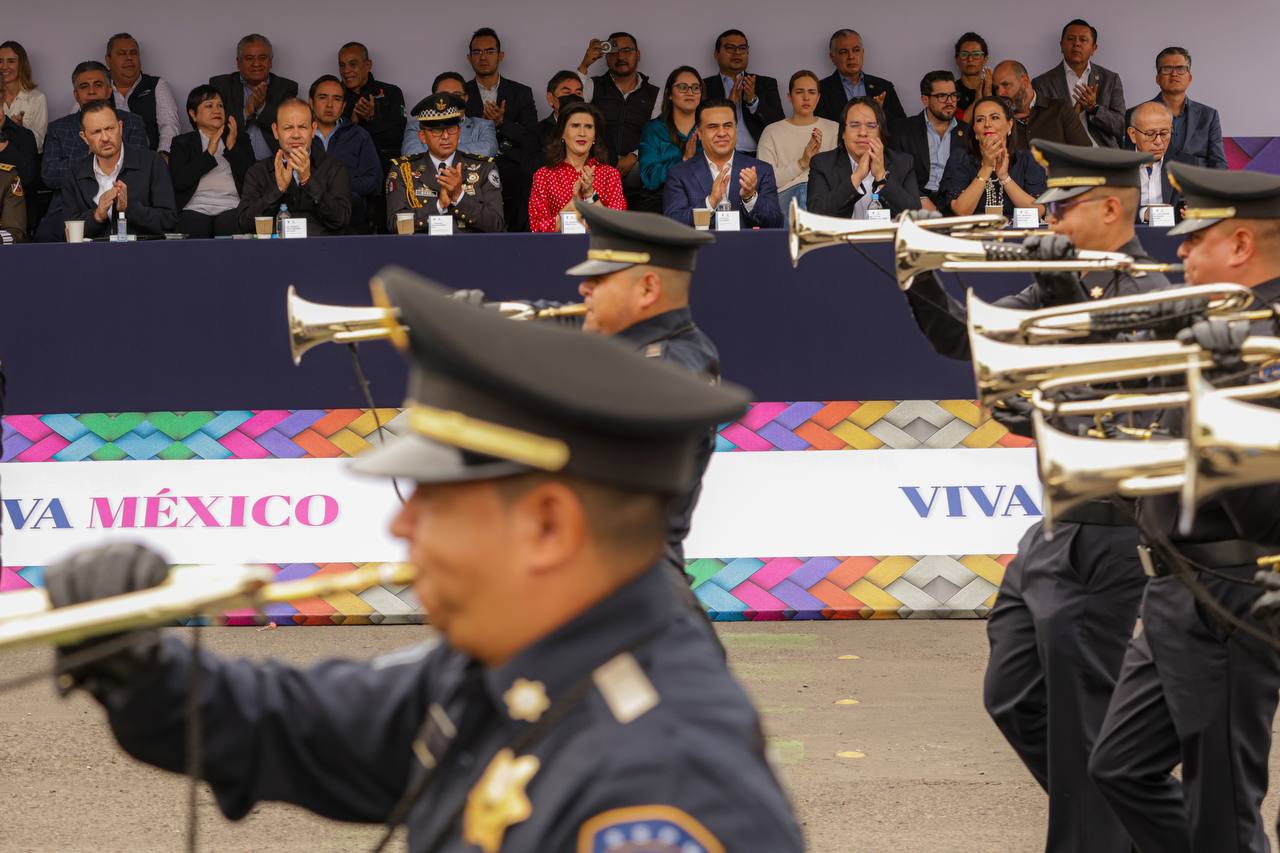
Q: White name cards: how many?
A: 7